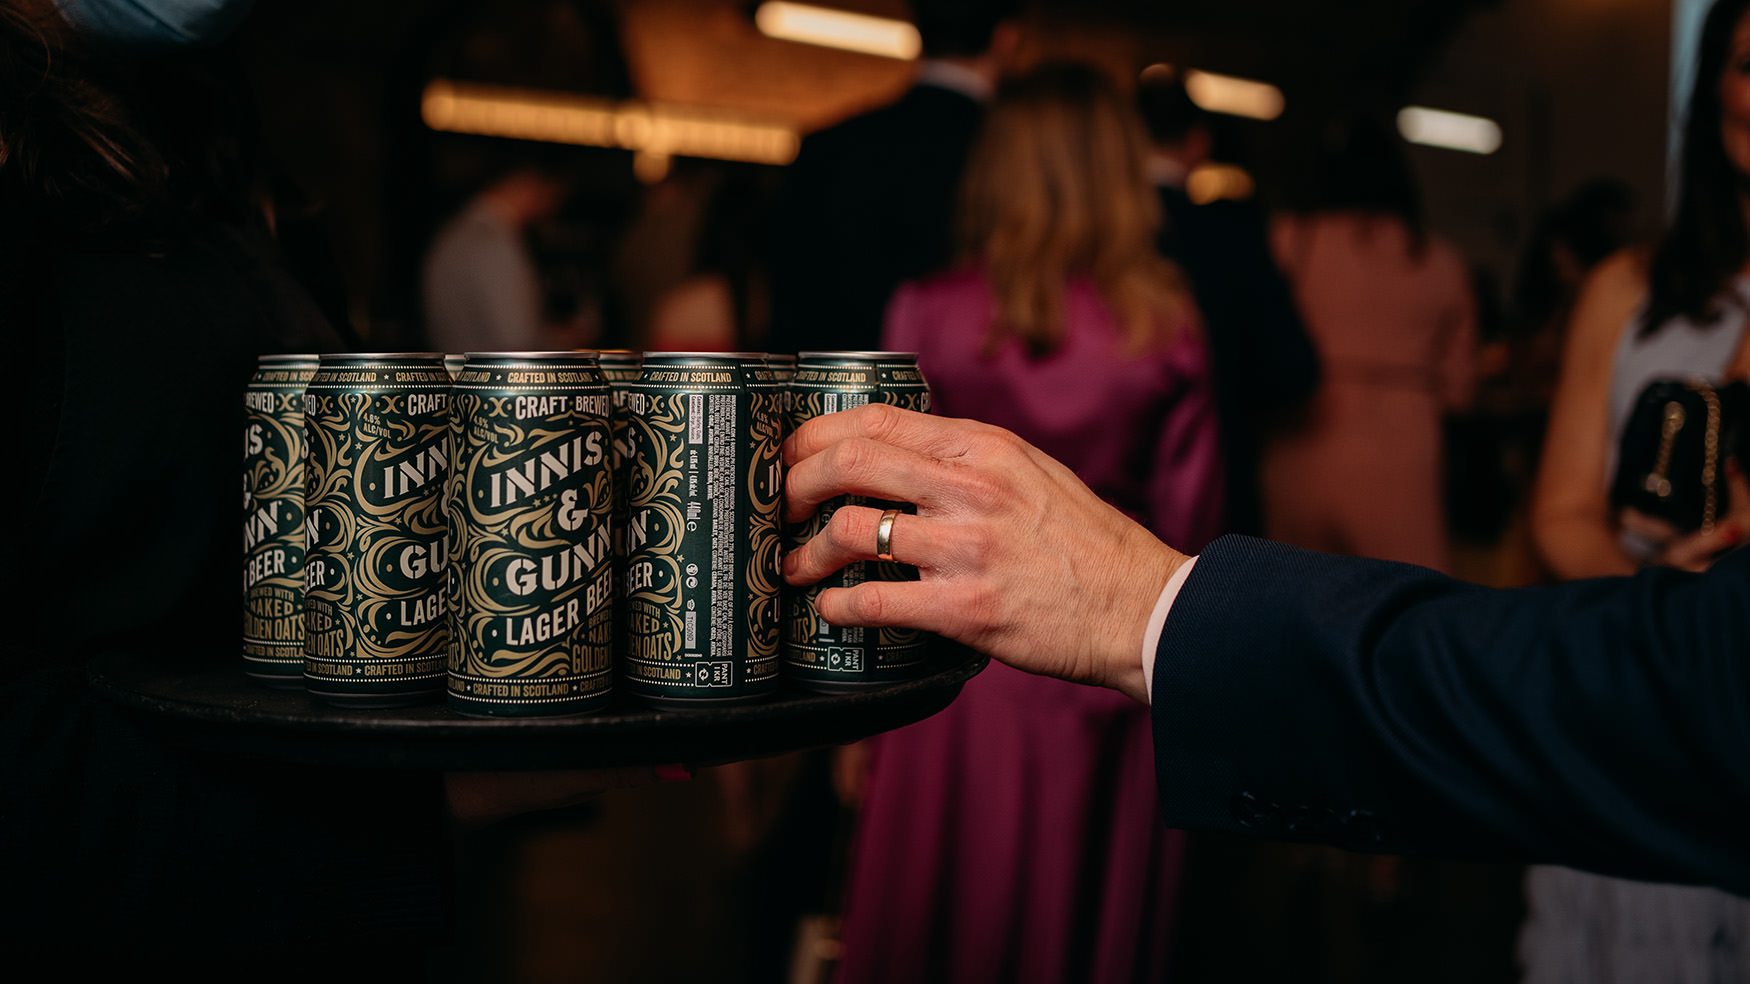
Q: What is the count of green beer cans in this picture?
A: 8